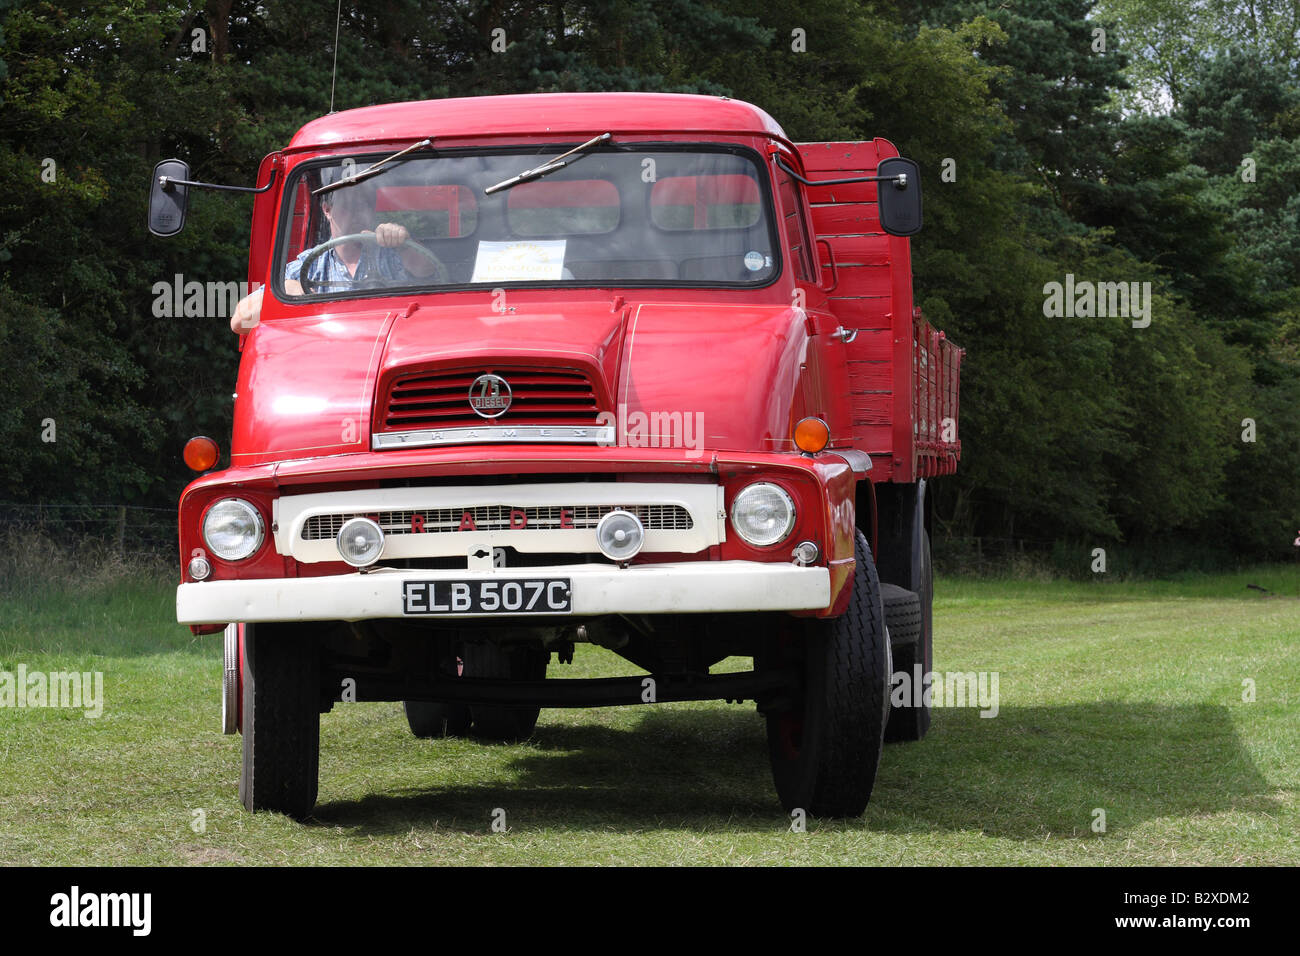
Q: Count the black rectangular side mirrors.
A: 2